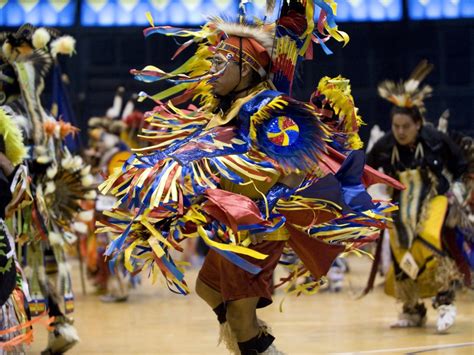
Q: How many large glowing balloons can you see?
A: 0